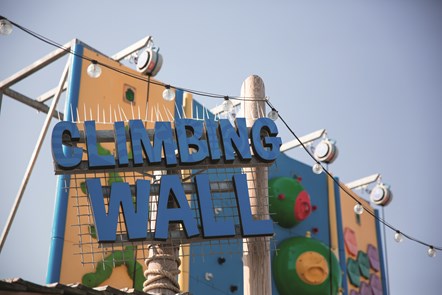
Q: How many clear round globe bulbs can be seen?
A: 9